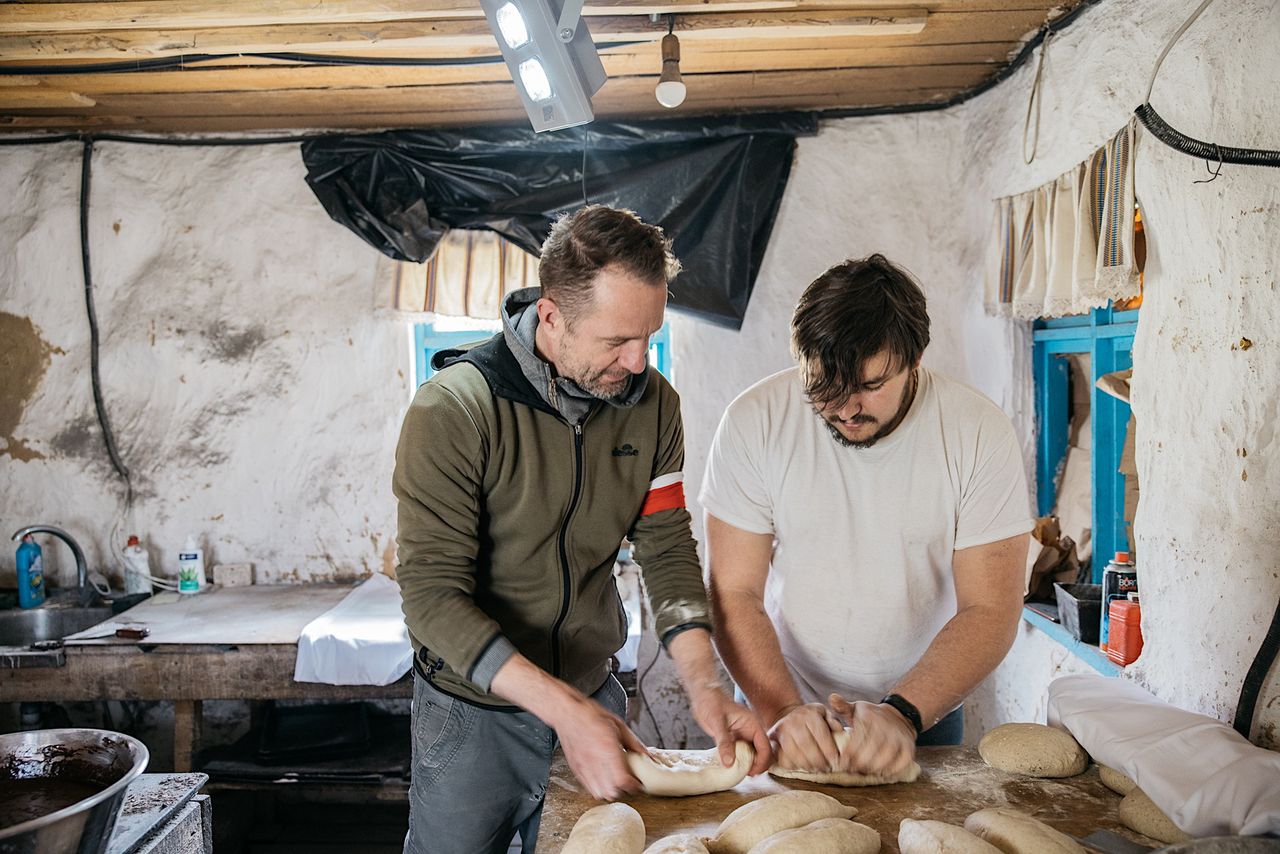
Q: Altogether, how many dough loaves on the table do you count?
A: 11